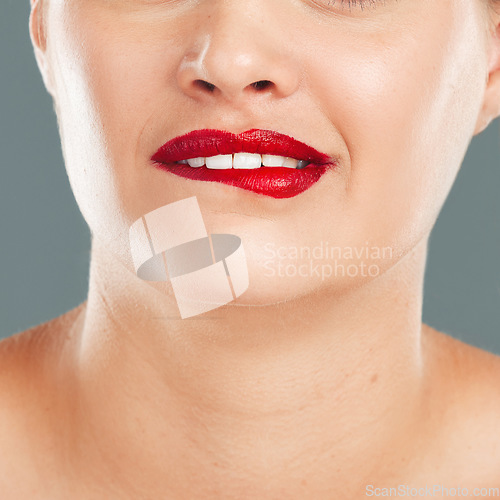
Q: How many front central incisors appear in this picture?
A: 2